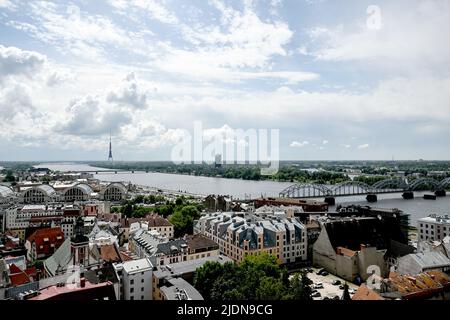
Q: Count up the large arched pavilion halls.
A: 4